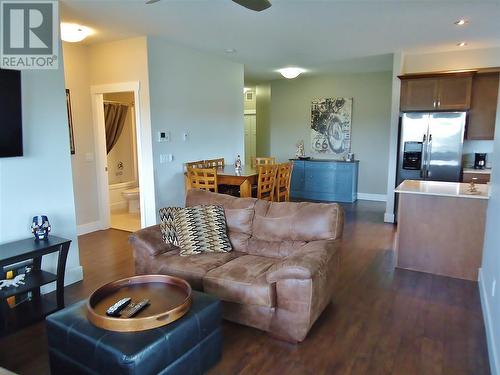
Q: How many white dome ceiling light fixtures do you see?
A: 2